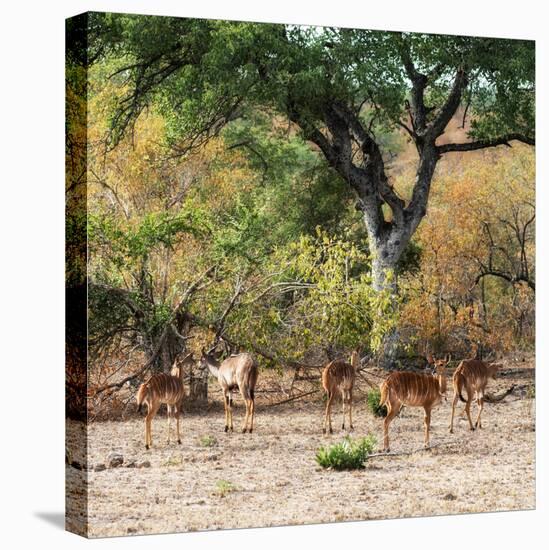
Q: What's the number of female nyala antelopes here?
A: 4